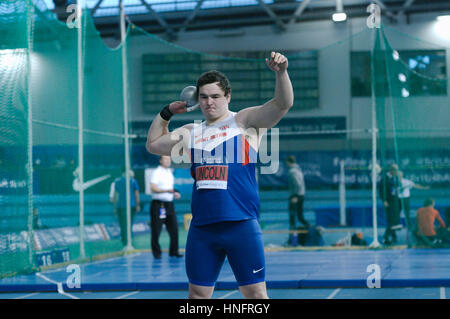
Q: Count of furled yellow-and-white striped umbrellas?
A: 0